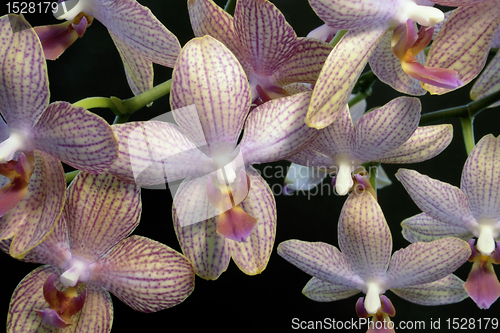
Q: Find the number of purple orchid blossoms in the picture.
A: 9